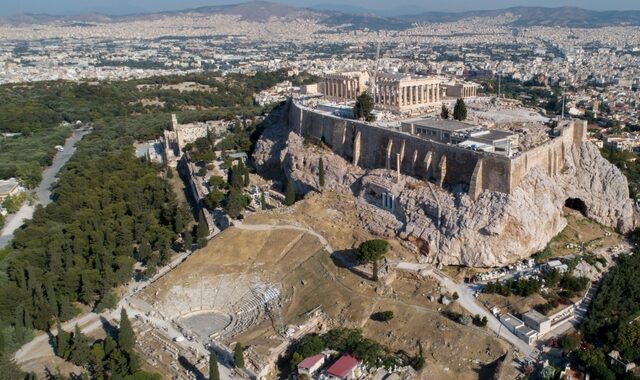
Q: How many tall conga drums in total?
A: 0